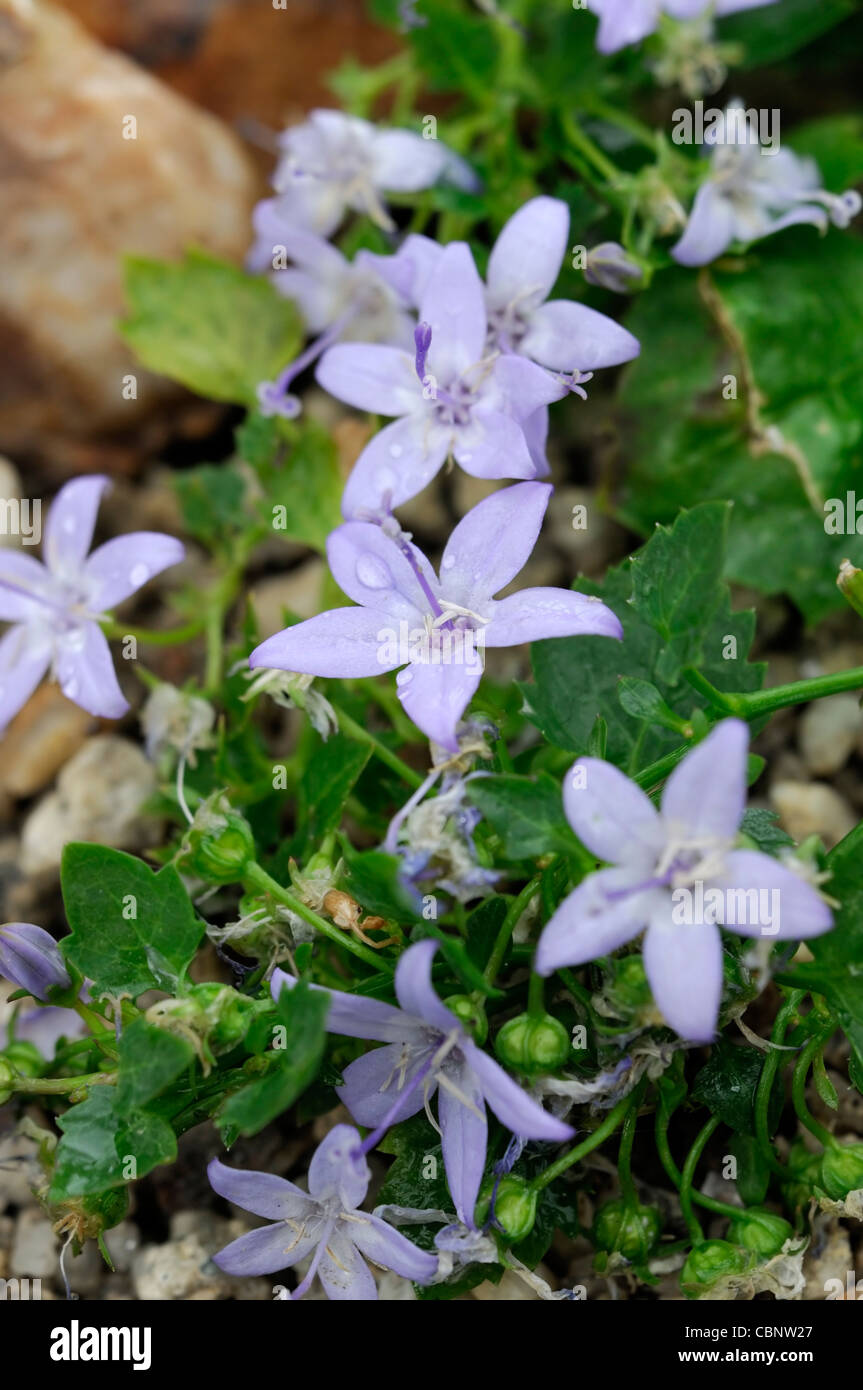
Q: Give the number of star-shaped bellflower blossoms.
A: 11